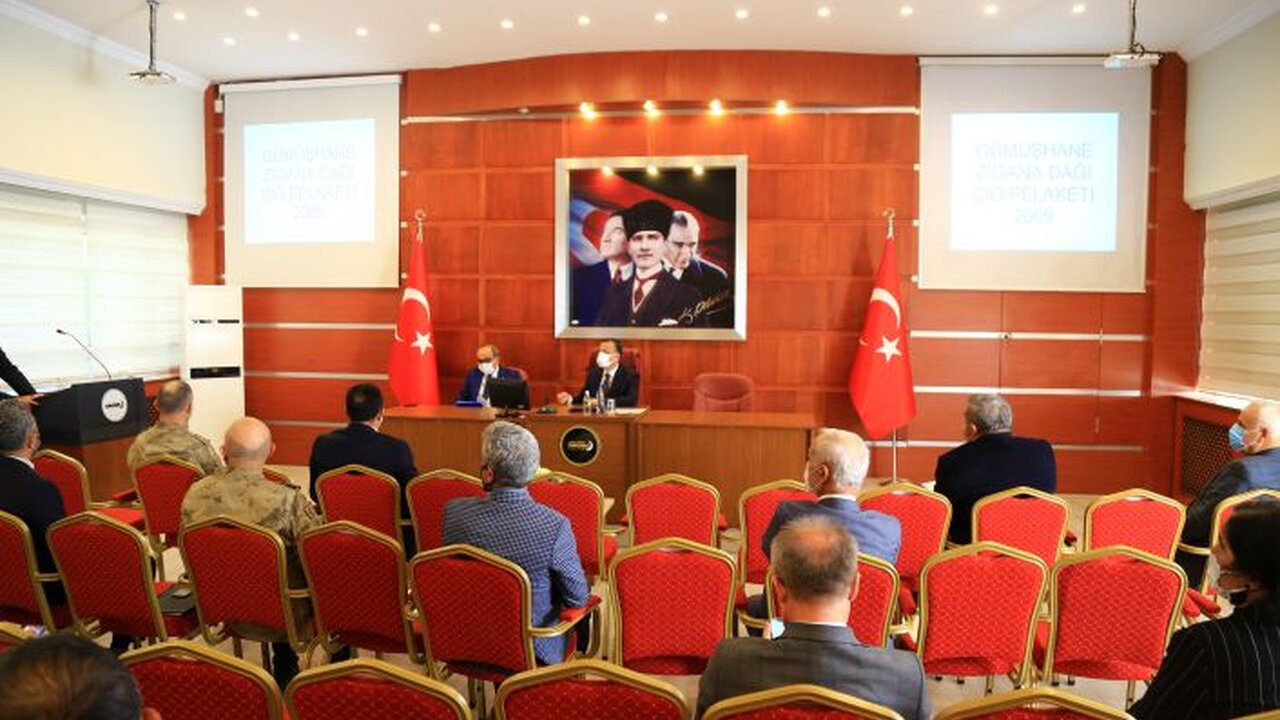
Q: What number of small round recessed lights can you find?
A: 14